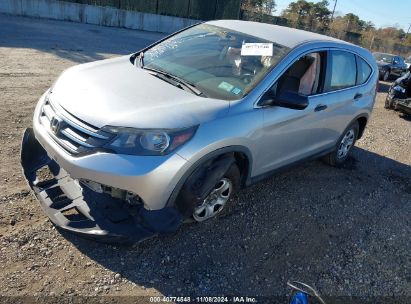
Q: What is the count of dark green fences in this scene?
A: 1